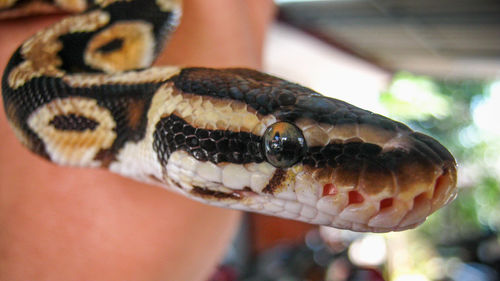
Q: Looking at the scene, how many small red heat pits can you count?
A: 5